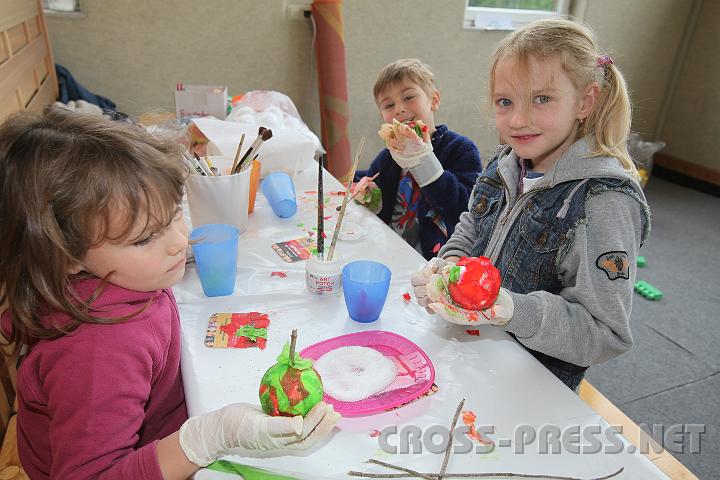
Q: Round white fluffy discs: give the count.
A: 1